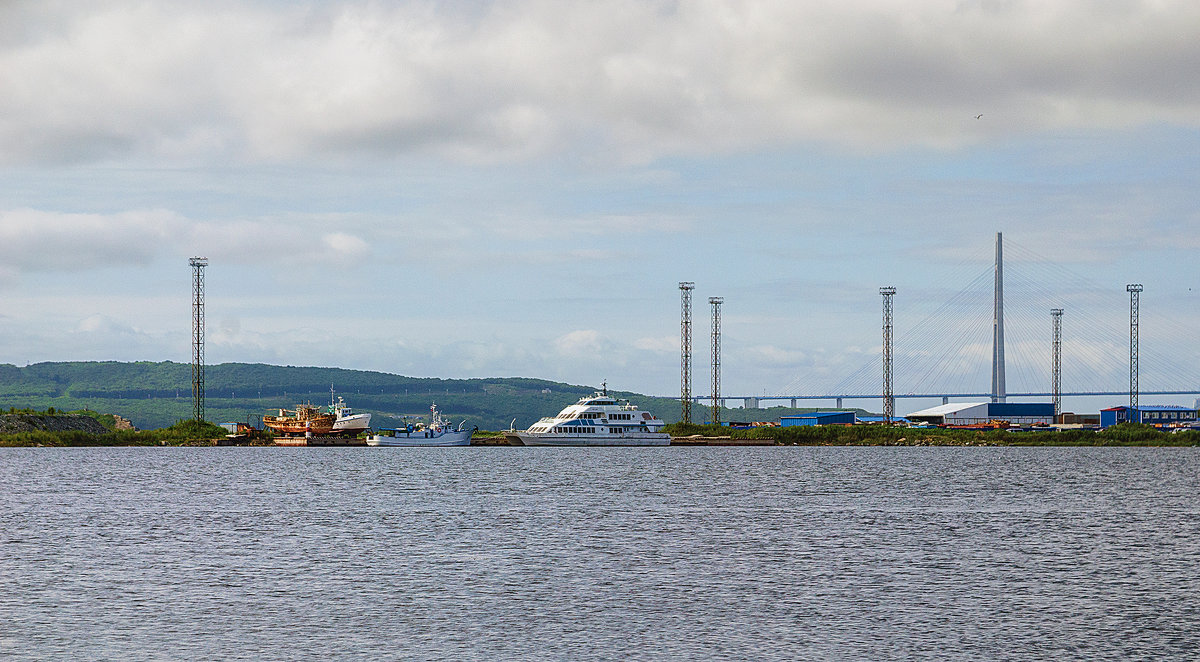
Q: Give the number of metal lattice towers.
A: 6